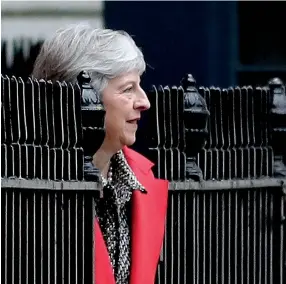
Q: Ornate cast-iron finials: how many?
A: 3